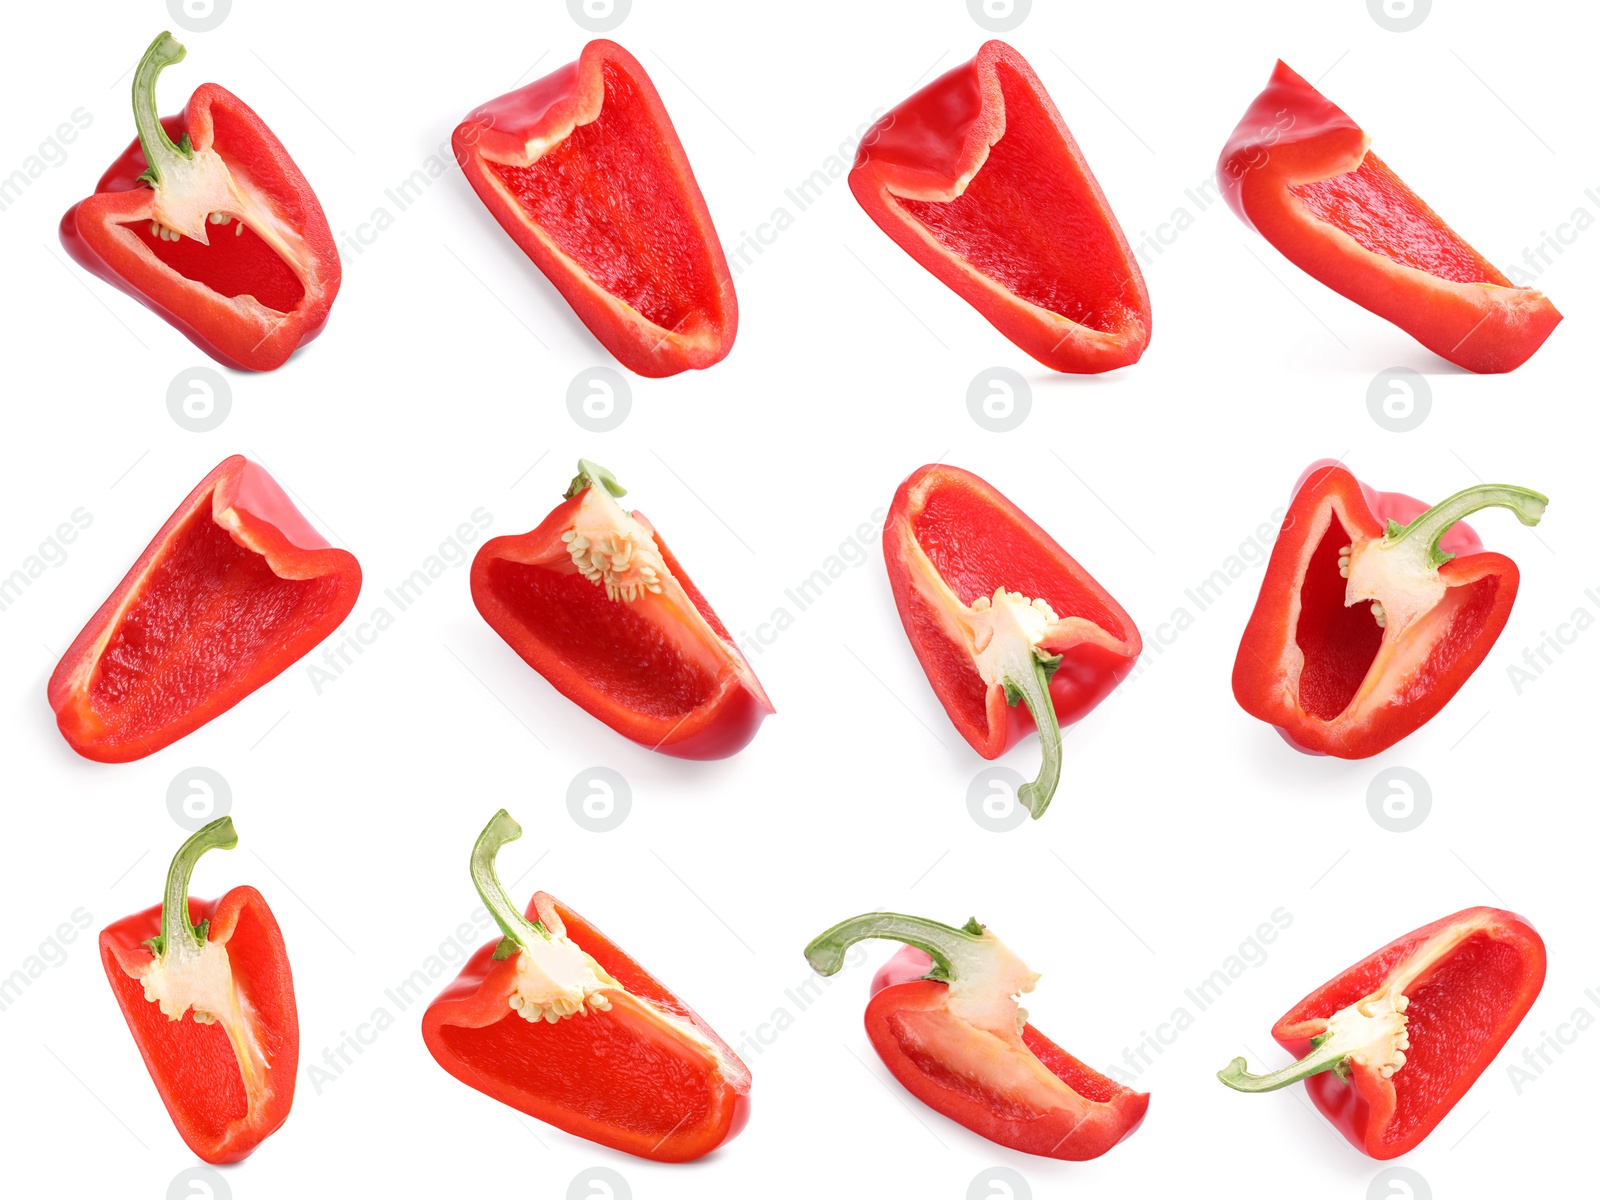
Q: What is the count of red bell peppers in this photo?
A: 12